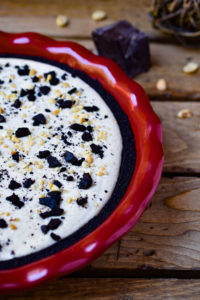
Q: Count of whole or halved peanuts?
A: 5